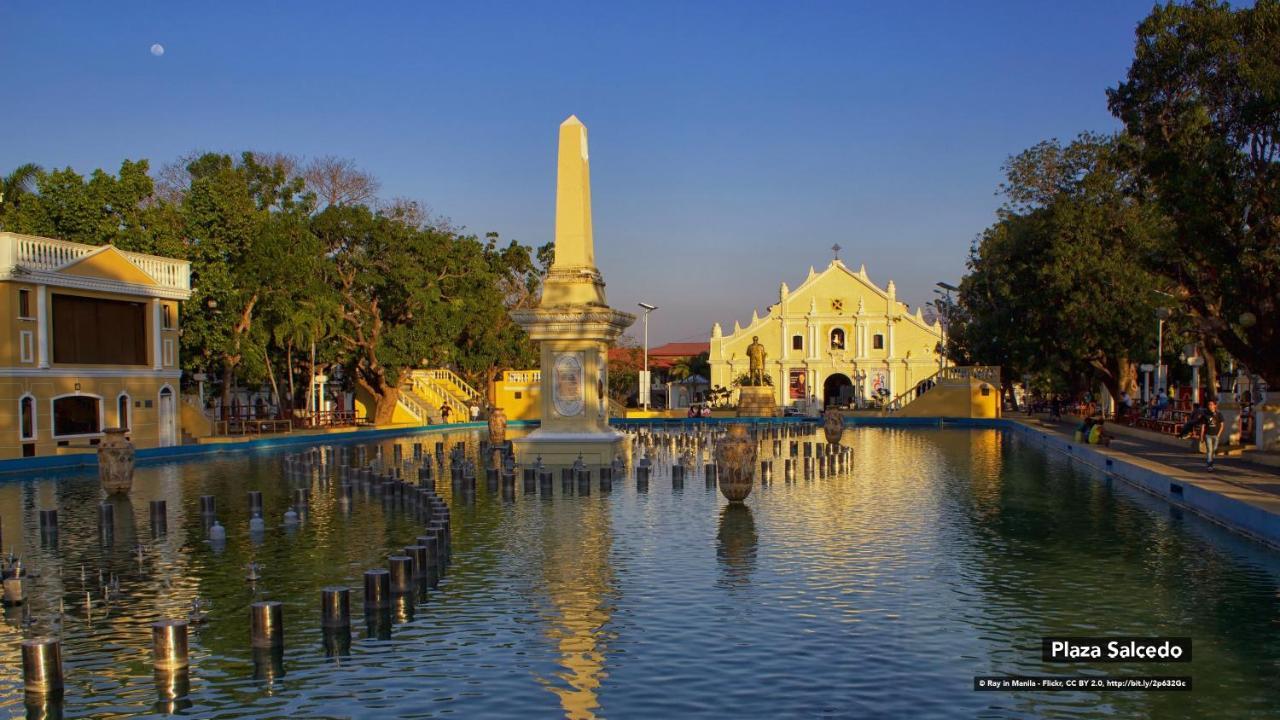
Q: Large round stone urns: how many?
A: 4